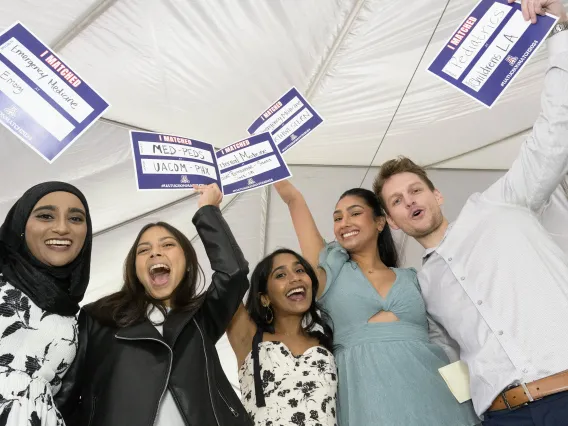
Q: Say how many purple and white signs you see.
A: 5